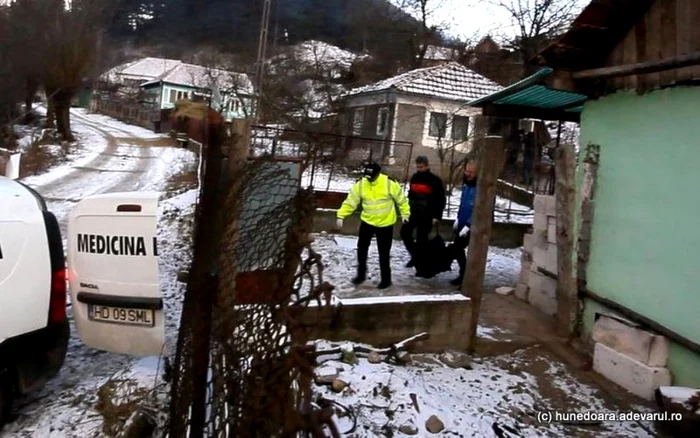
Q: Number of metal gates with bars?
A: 1